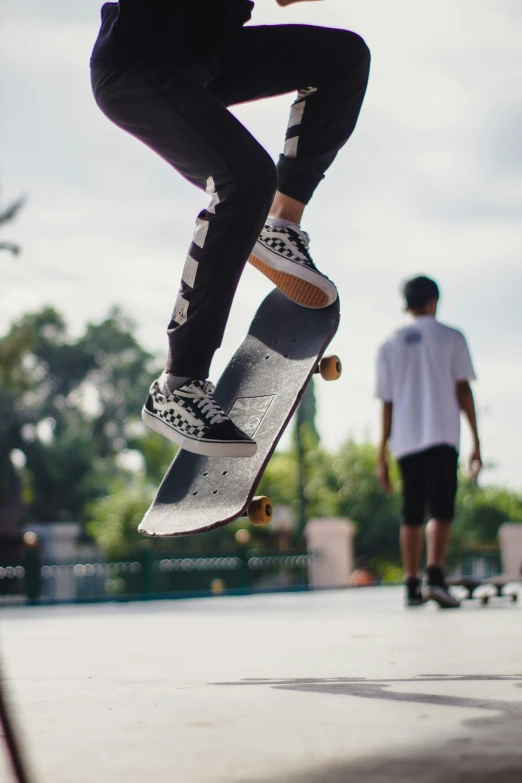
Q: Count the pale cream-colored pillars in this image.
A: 2